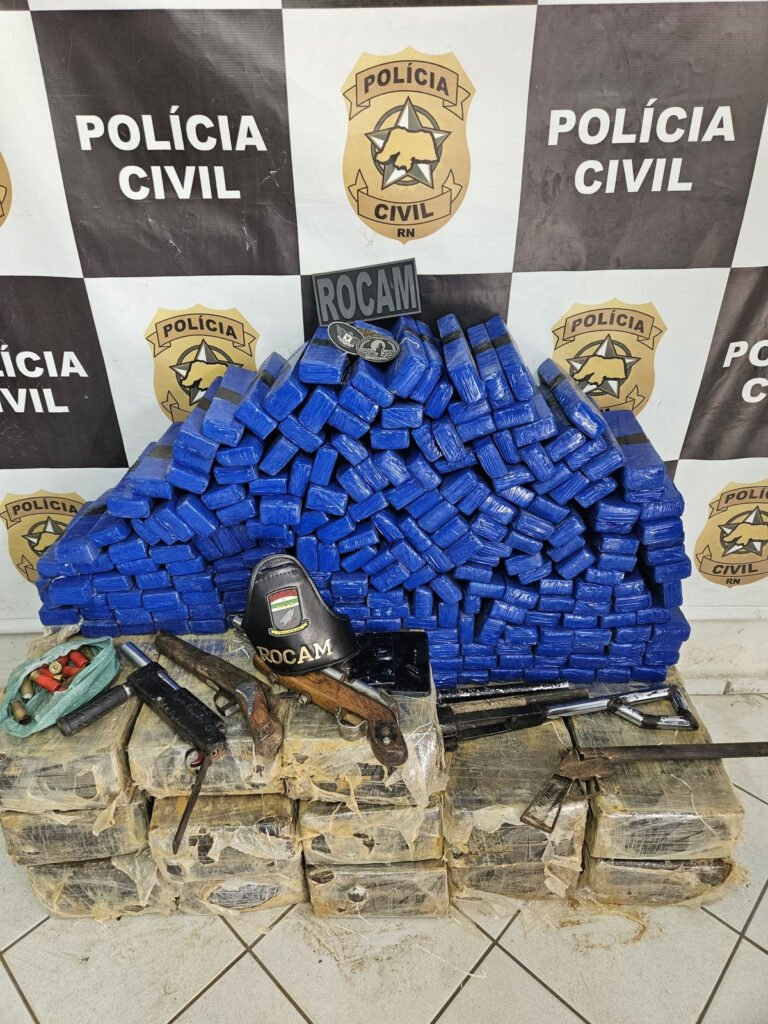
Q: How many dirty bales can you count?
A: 13